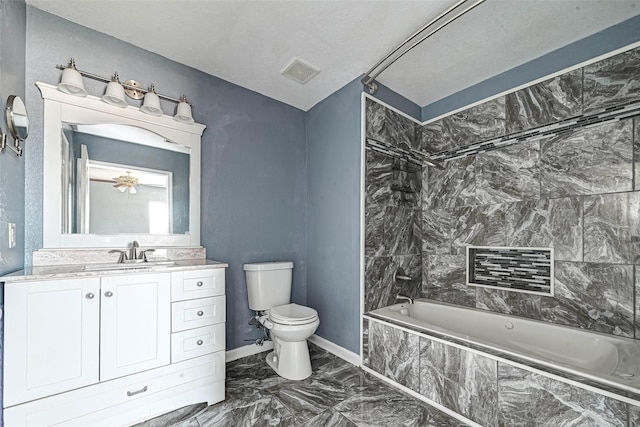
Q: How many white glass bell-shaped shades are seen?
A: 4